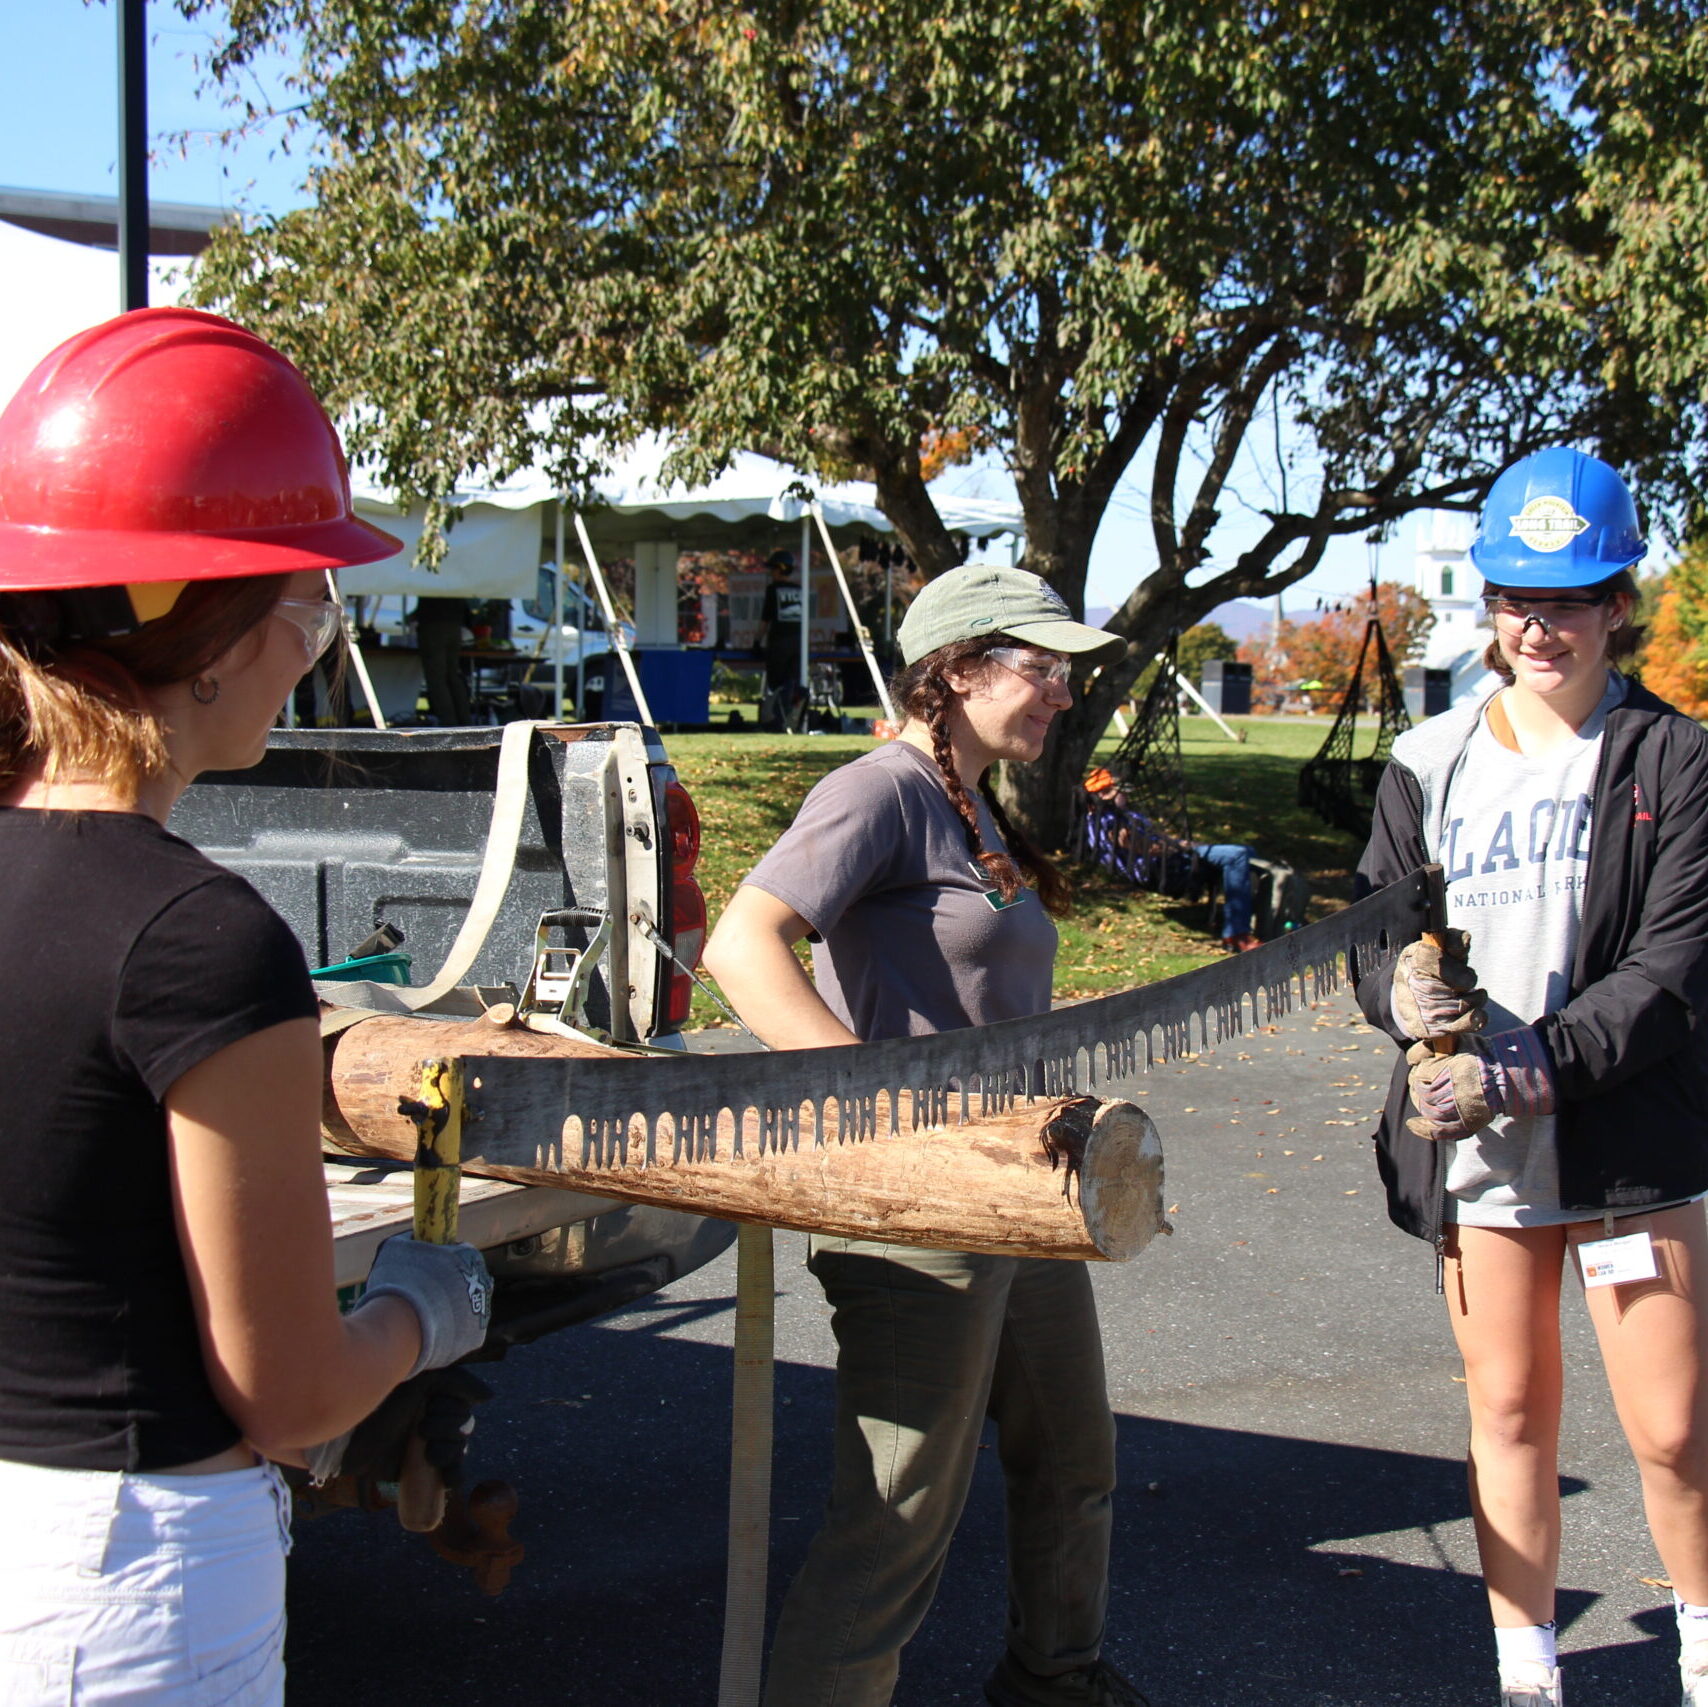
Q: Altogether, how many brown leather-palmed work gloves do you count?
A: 2